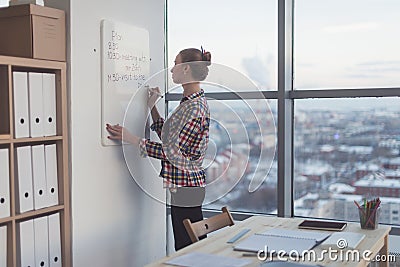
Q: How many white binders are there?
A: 11